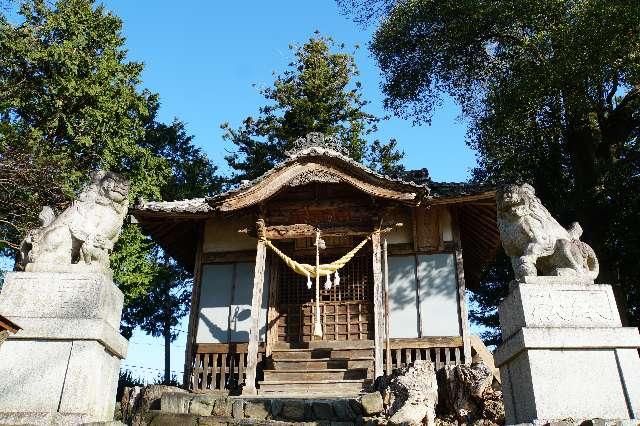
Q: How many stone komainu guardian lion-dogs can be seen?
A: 2